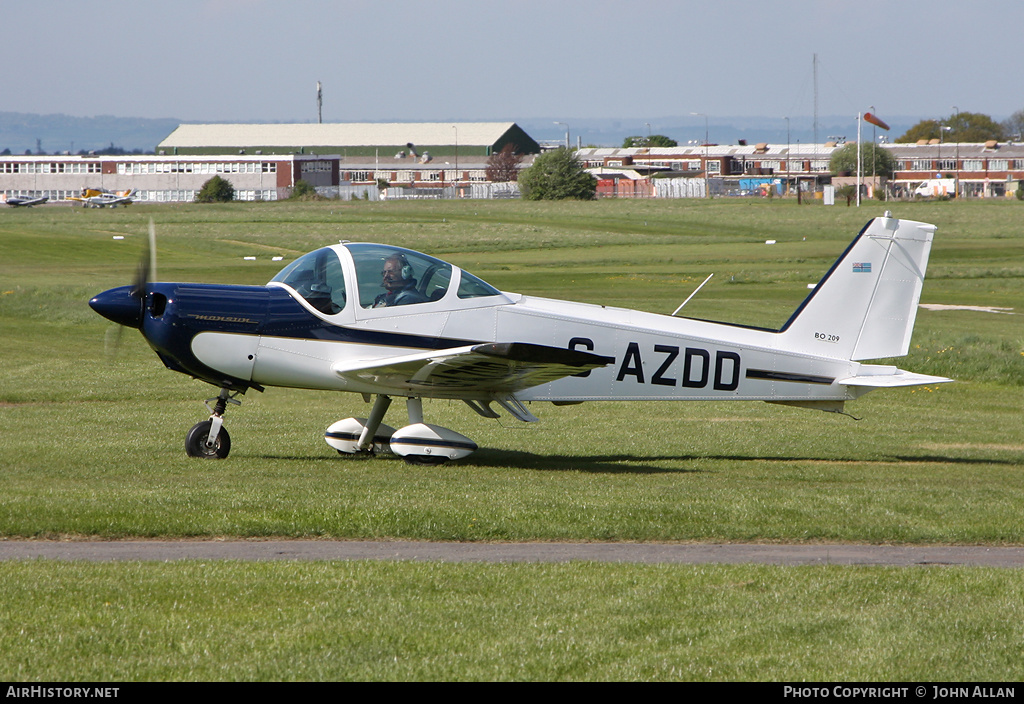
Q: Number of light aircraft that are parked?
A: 3